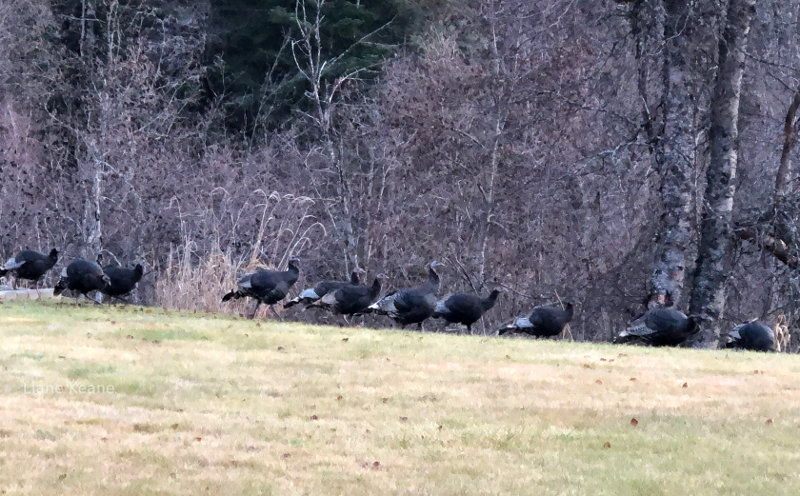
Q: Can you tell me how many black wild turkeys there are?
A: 11